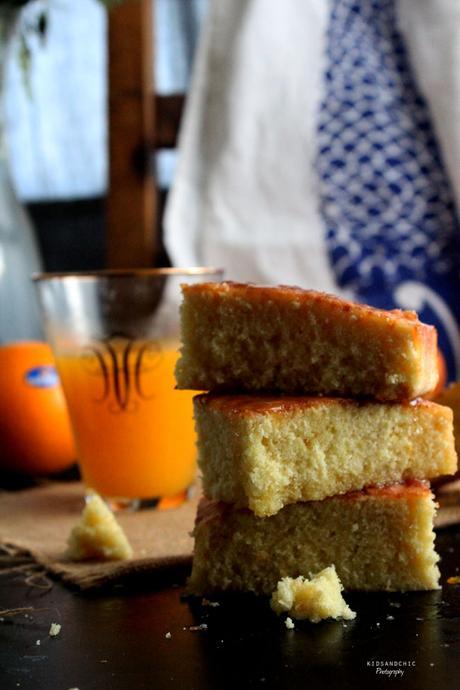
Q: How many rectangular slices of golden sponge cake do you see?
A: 3